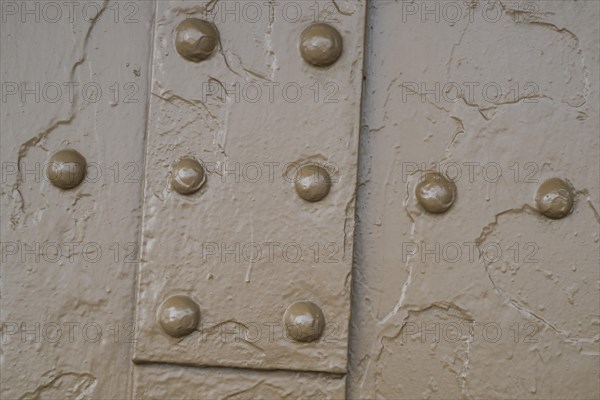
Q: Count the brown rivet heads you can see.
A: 9